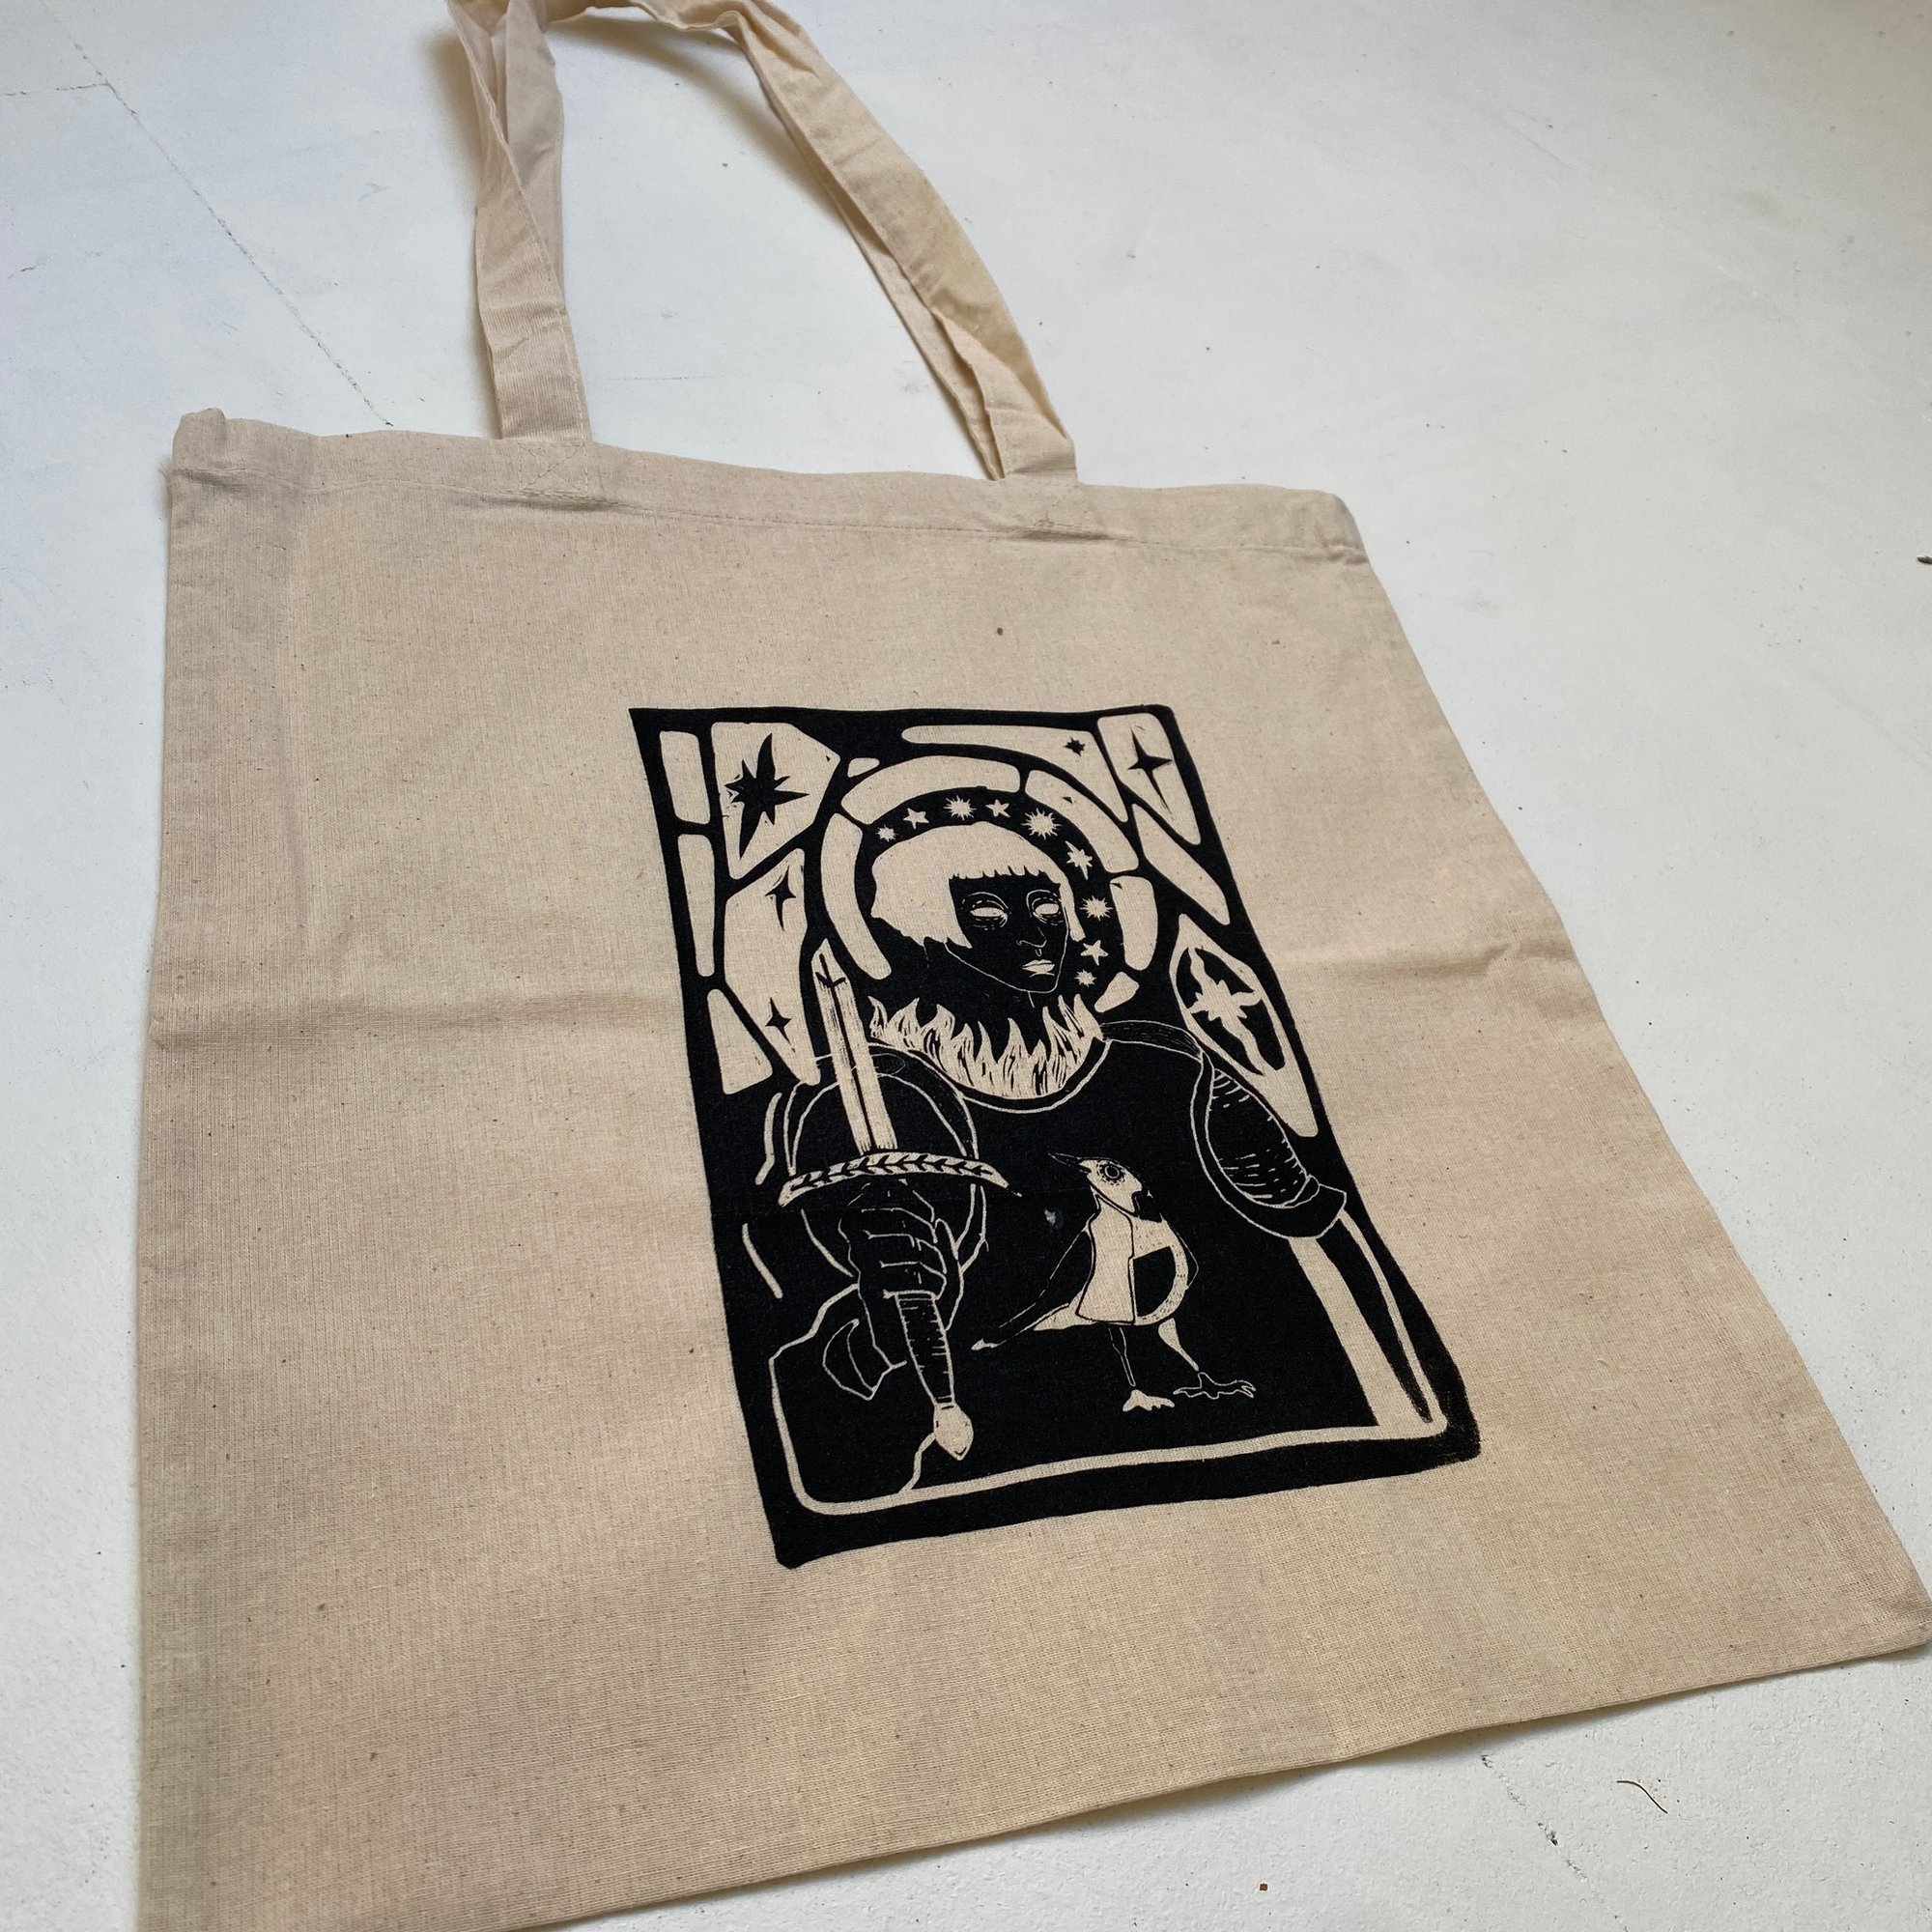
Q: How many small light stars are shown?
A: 9